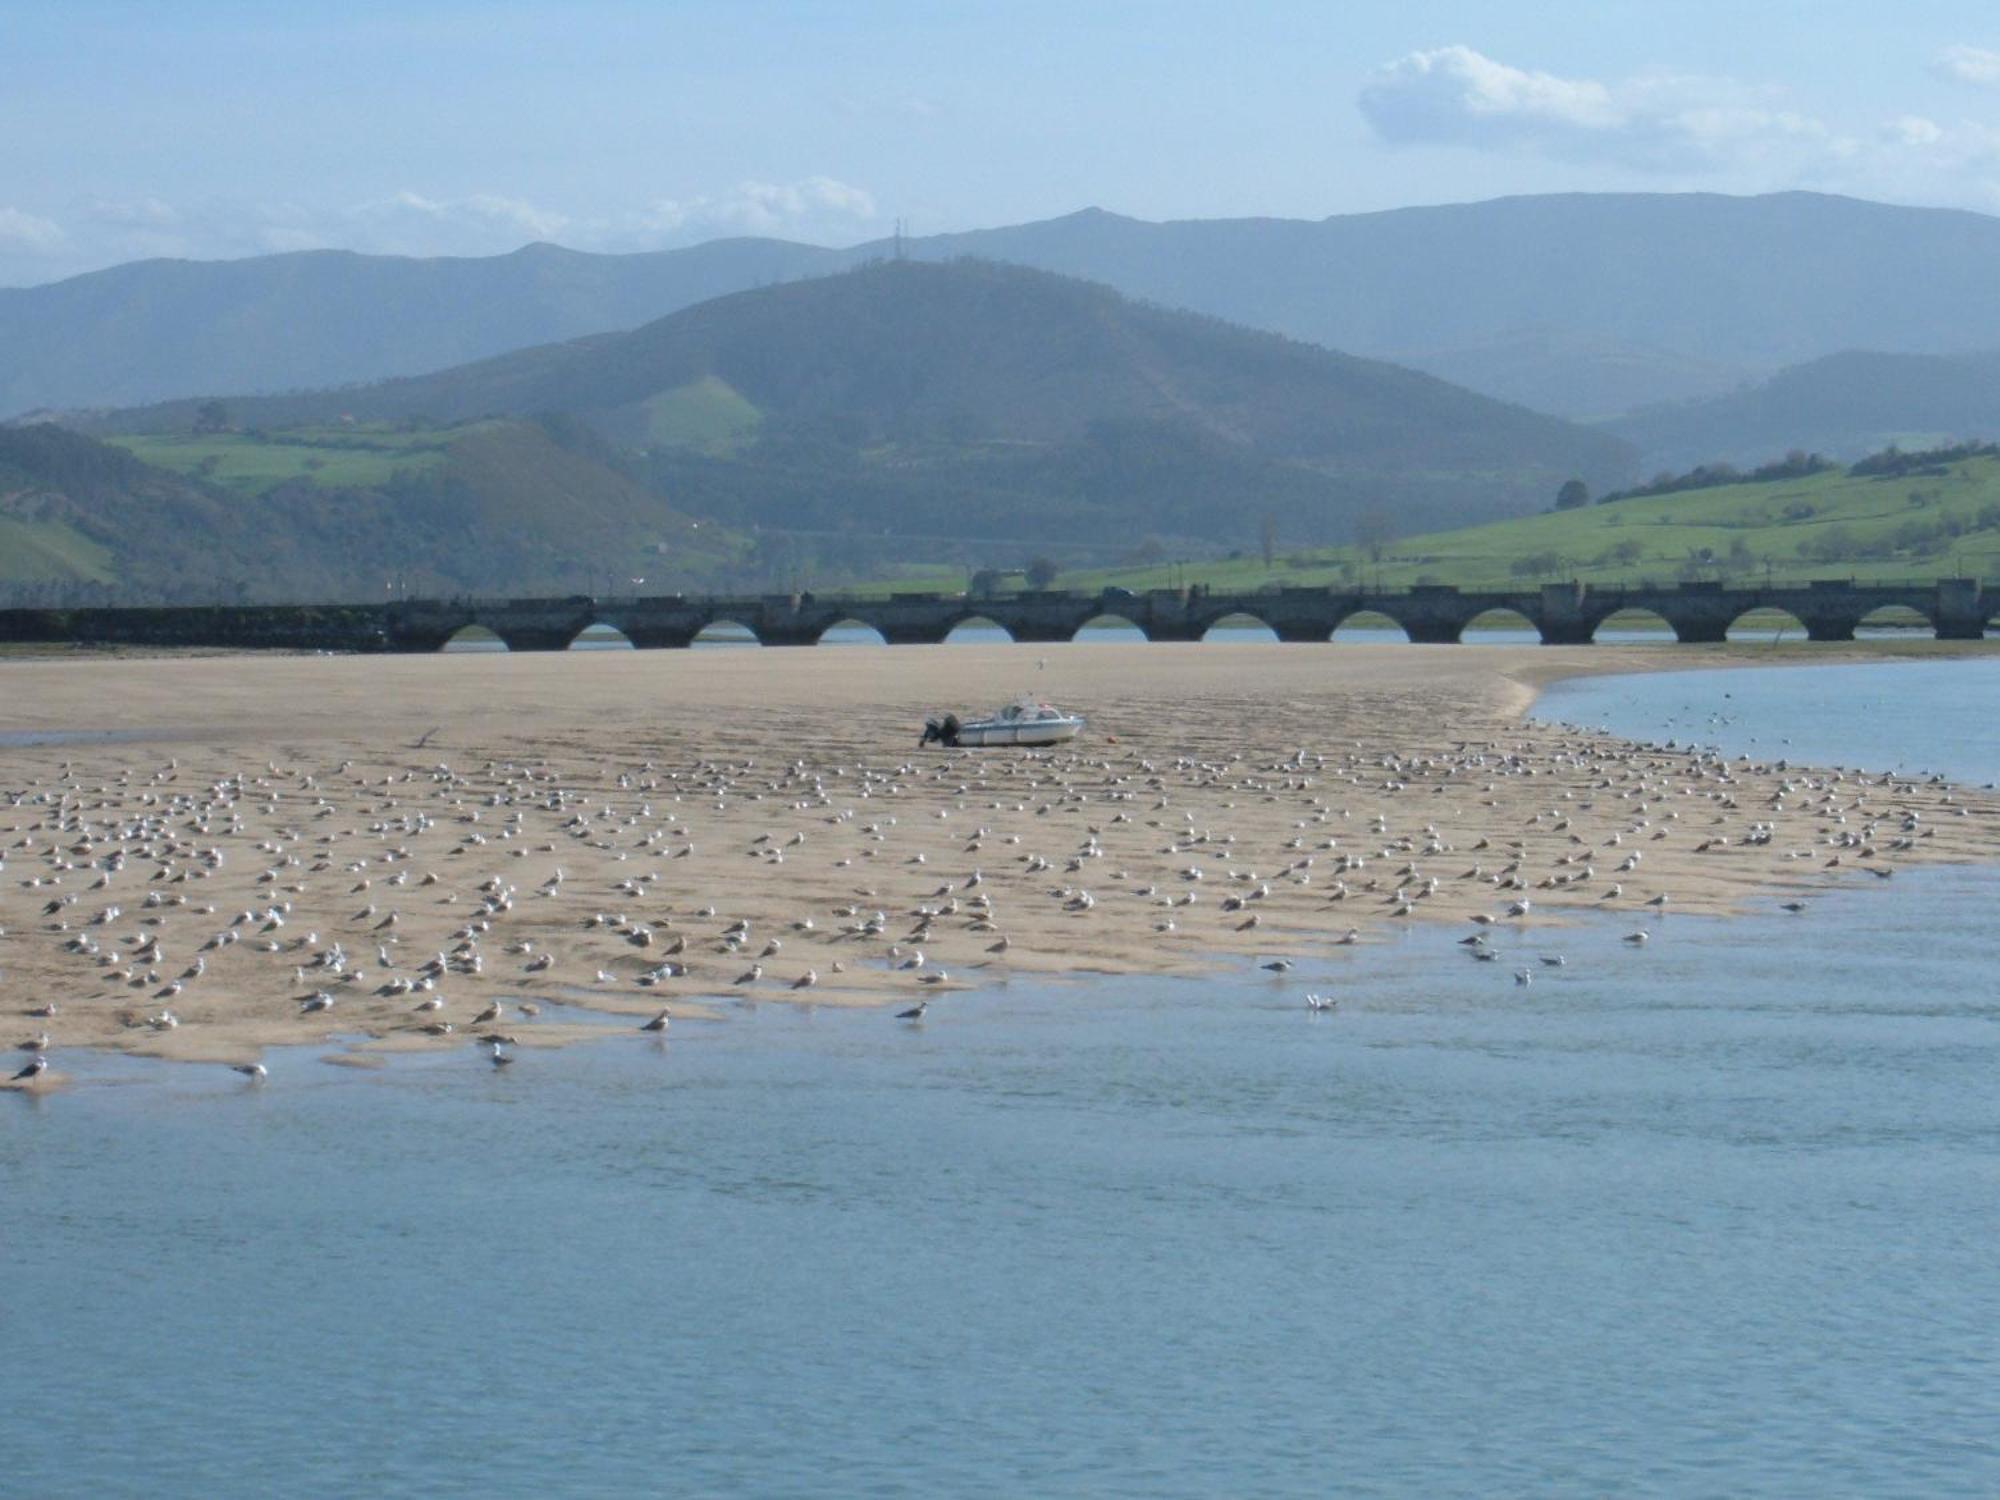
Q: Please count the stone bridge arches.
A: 12